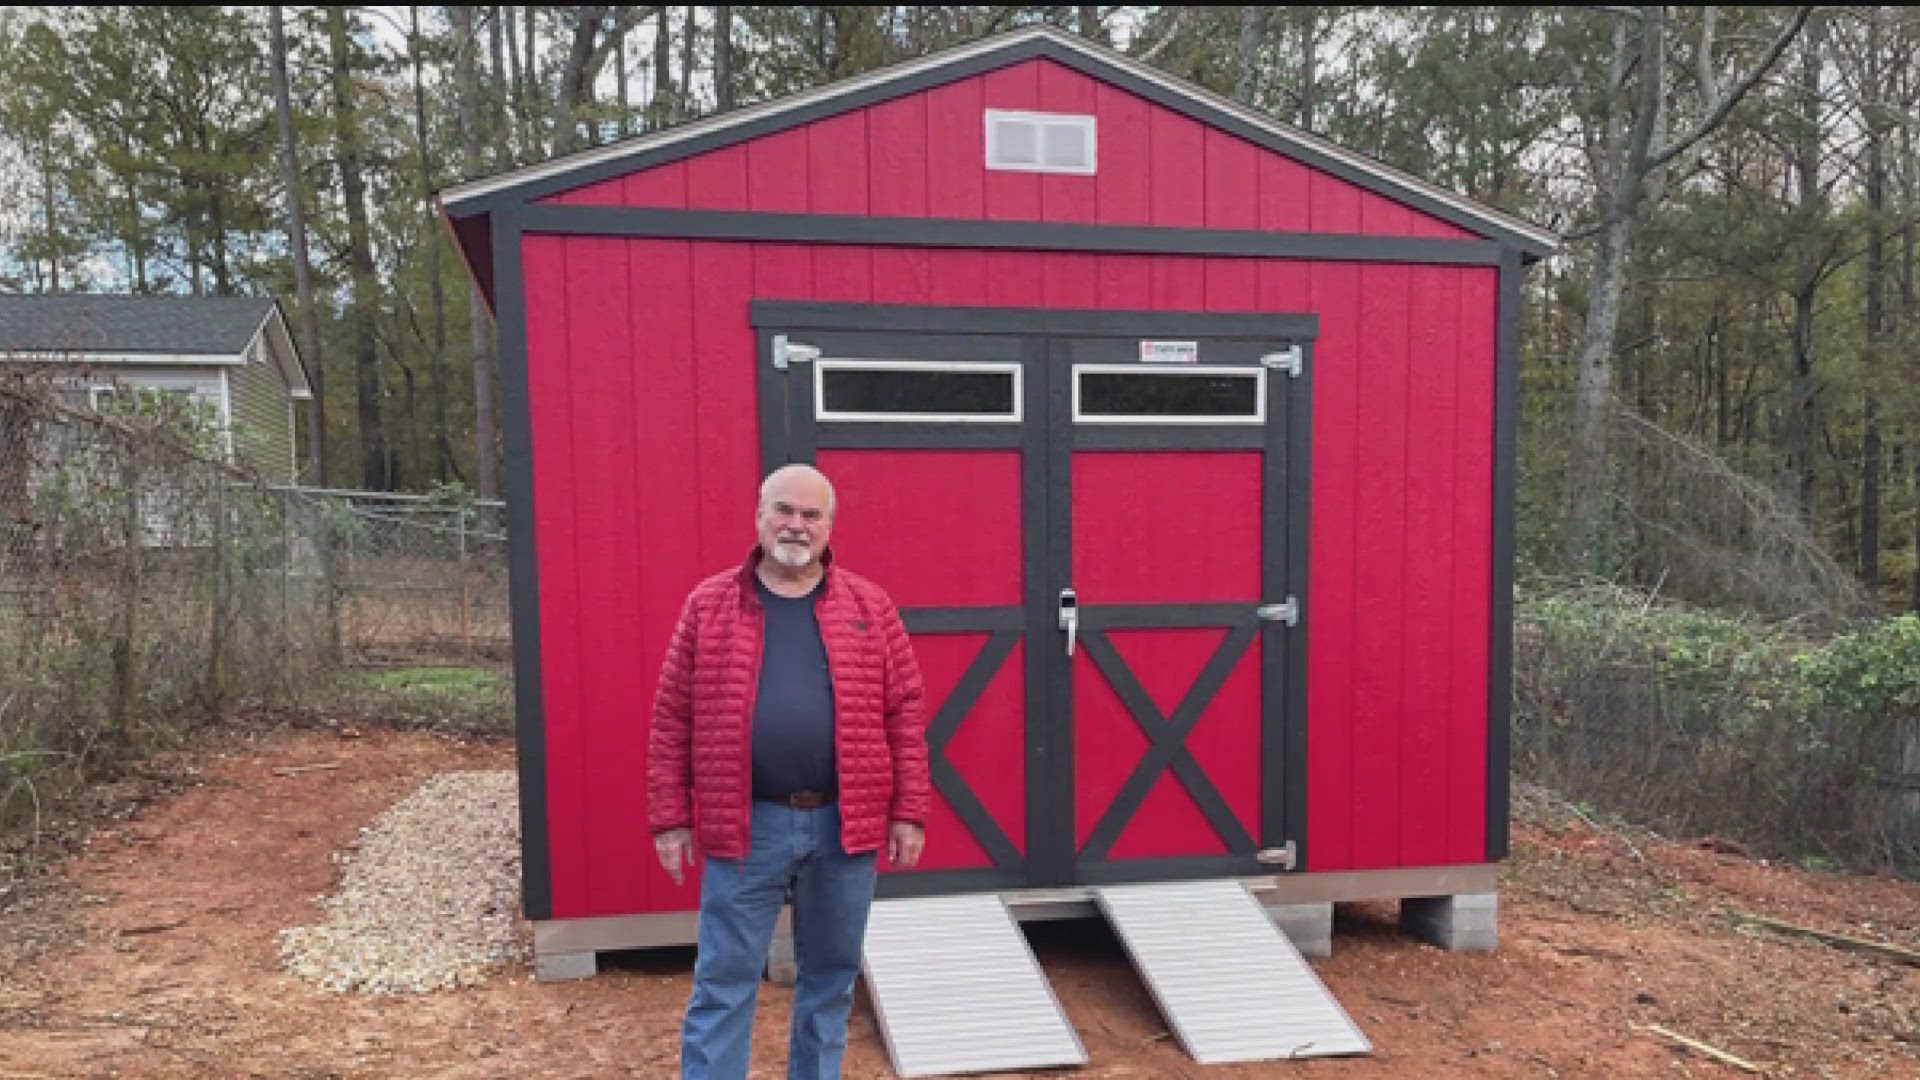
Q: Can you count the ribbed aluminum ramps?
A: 2